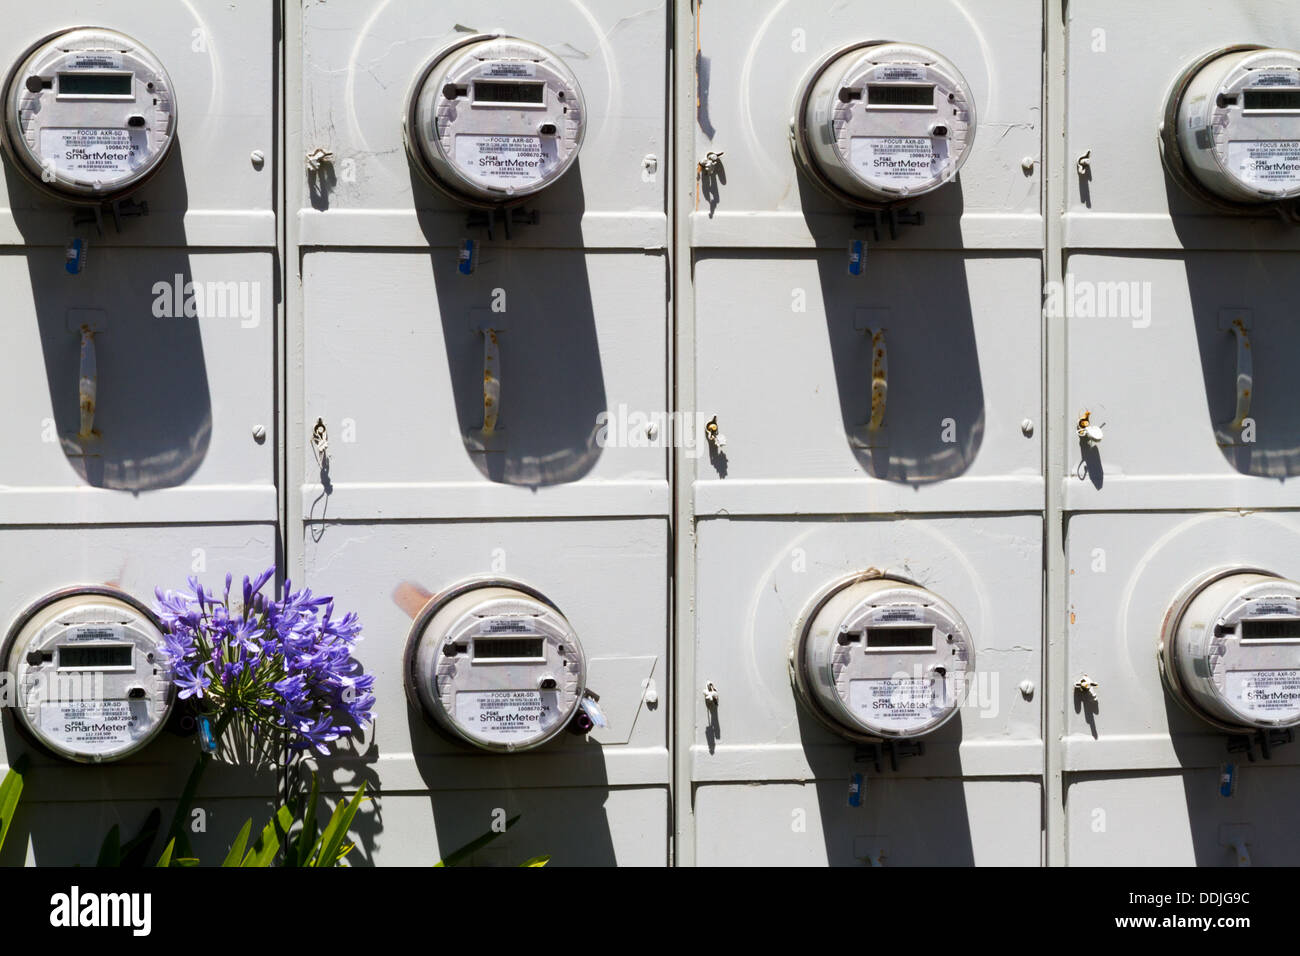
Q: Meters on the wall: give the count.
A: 8